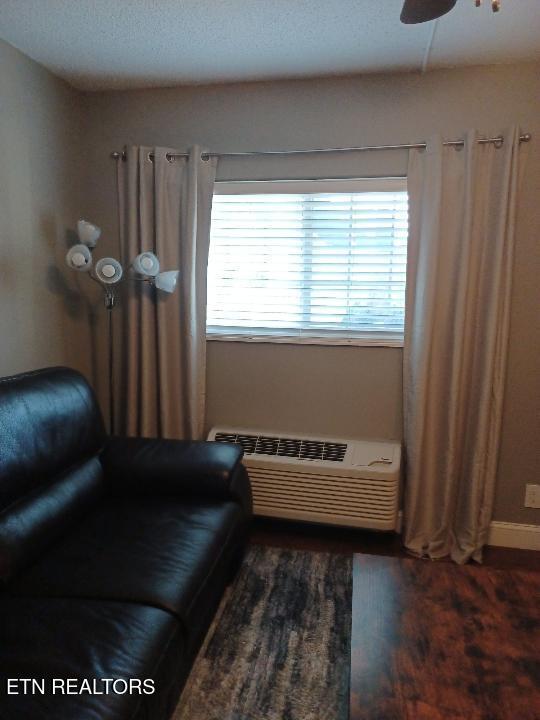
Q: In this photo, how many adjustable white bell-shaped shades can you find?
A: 5